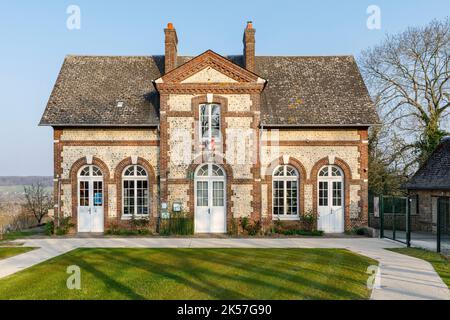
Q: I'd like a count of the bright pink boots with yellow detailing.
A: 0